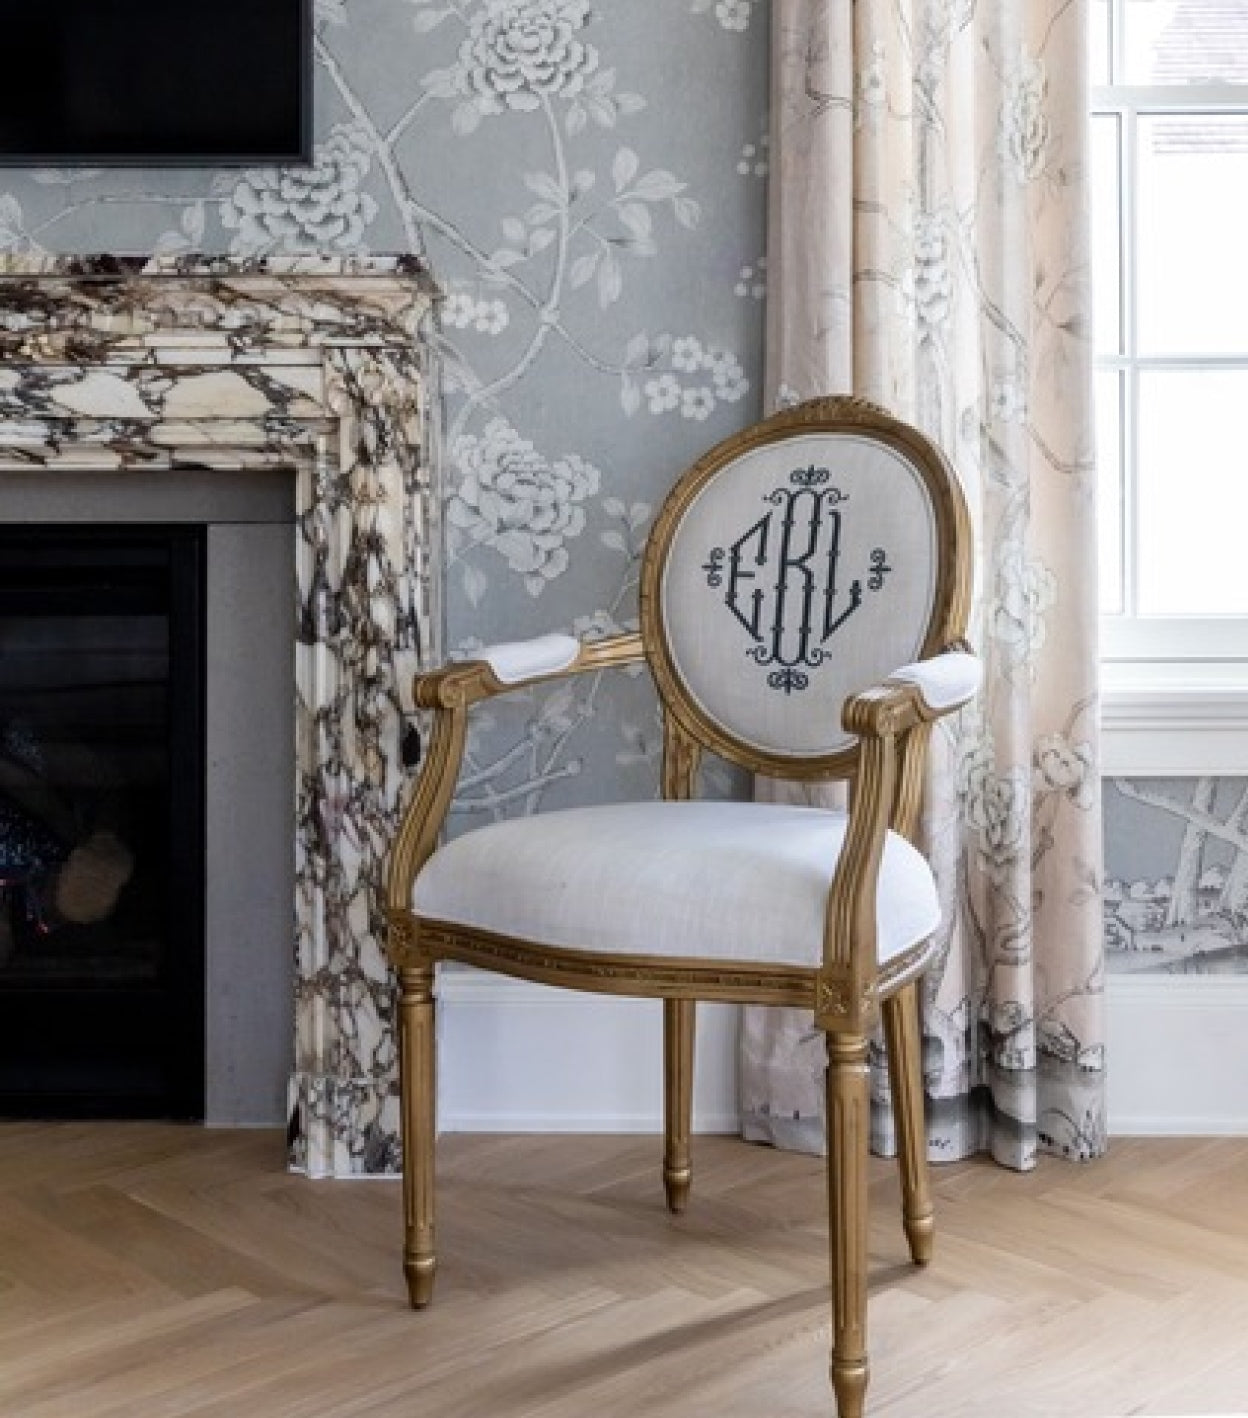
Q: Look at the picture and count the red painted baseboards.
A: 0